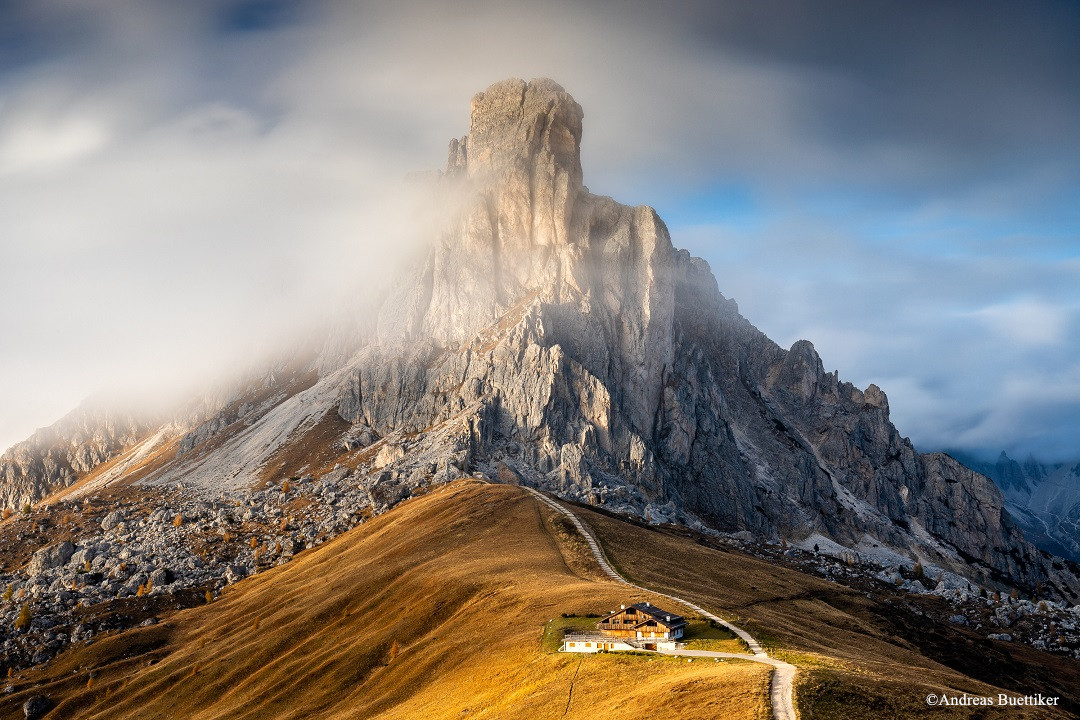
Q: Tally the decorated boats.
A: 0